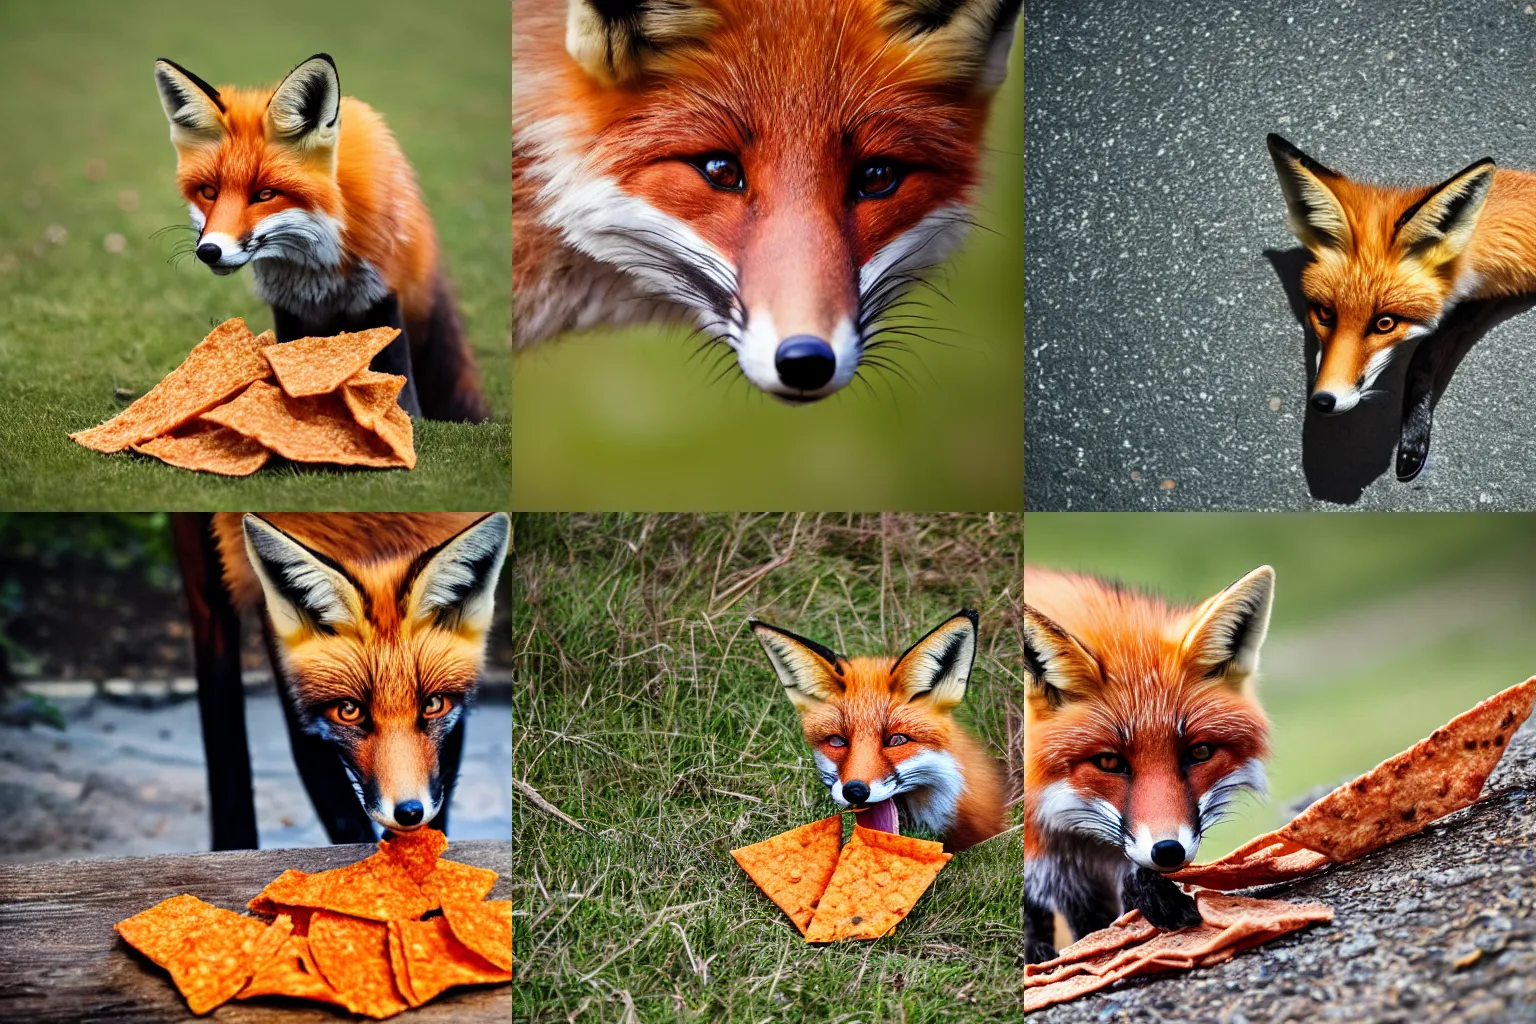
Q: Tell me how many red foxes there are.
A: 6